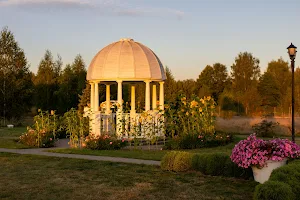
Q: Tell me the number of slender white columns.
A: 8